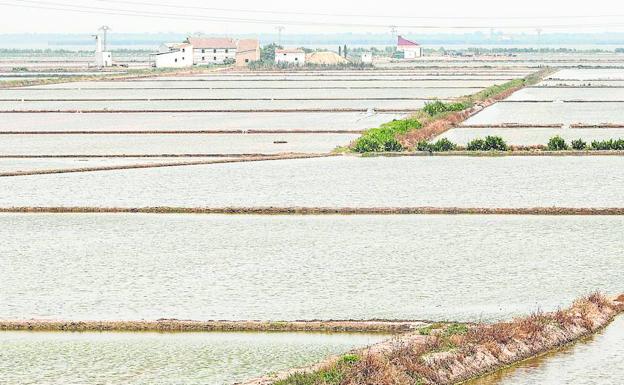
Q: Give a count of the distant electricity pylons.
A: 4